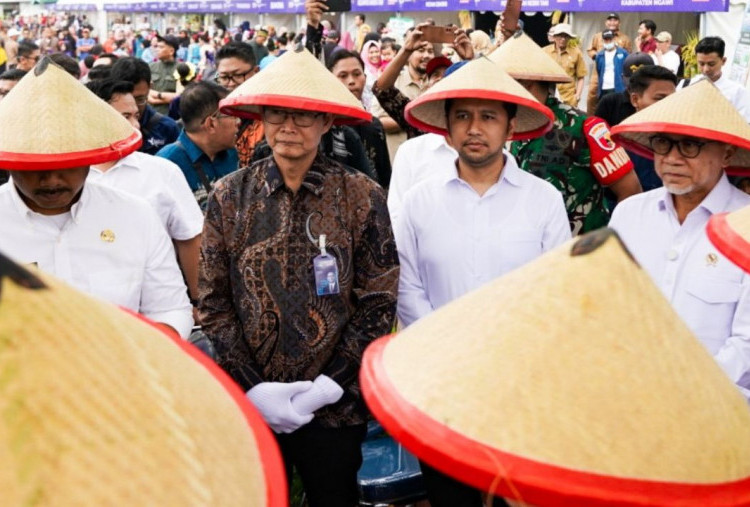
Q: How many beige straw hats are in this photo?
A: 8